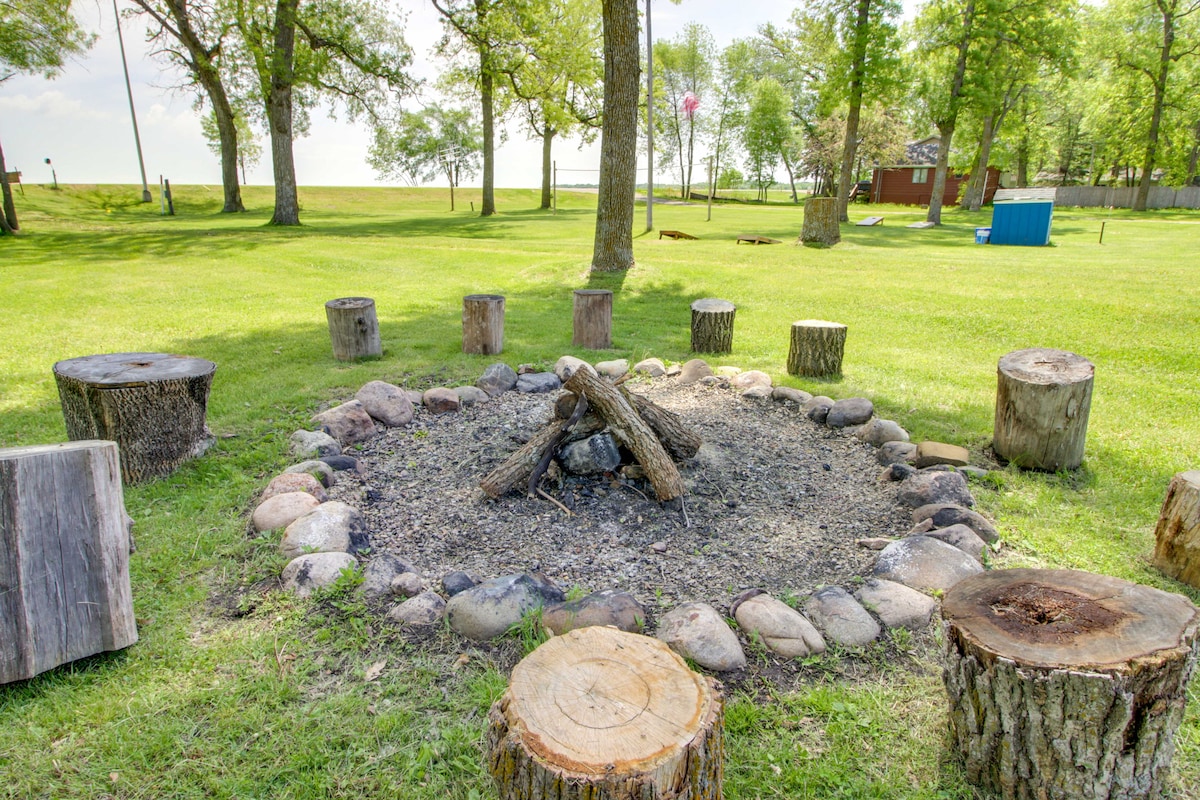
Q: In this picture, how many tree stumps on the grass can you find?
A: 12